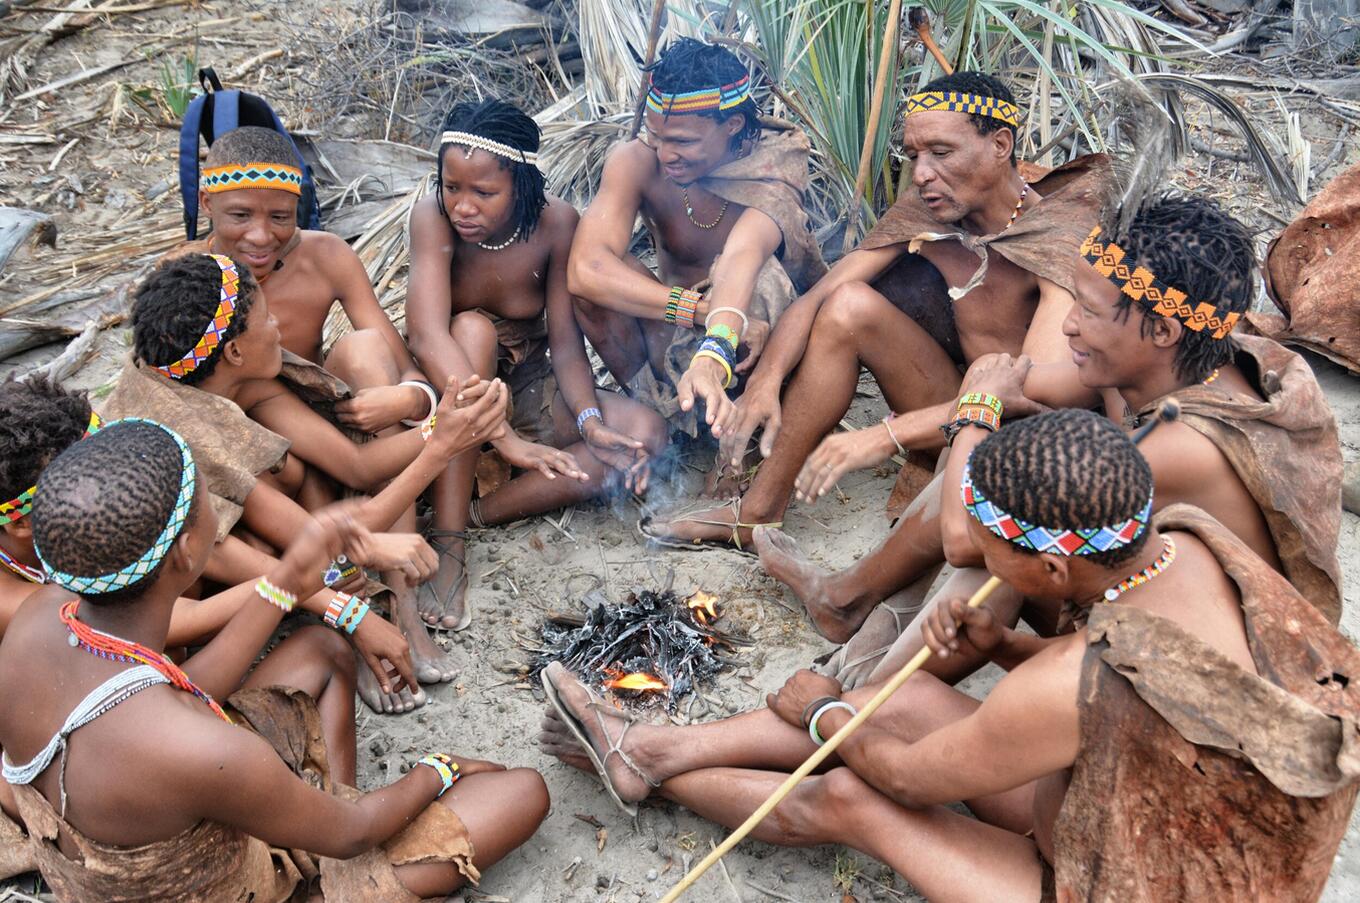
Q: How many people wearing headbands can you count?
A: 9